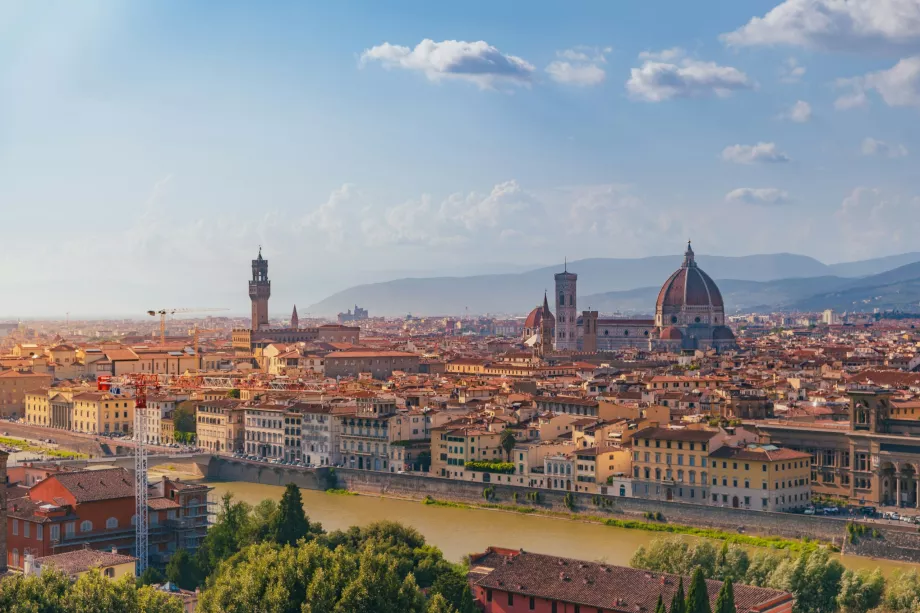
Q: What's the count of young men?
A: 0